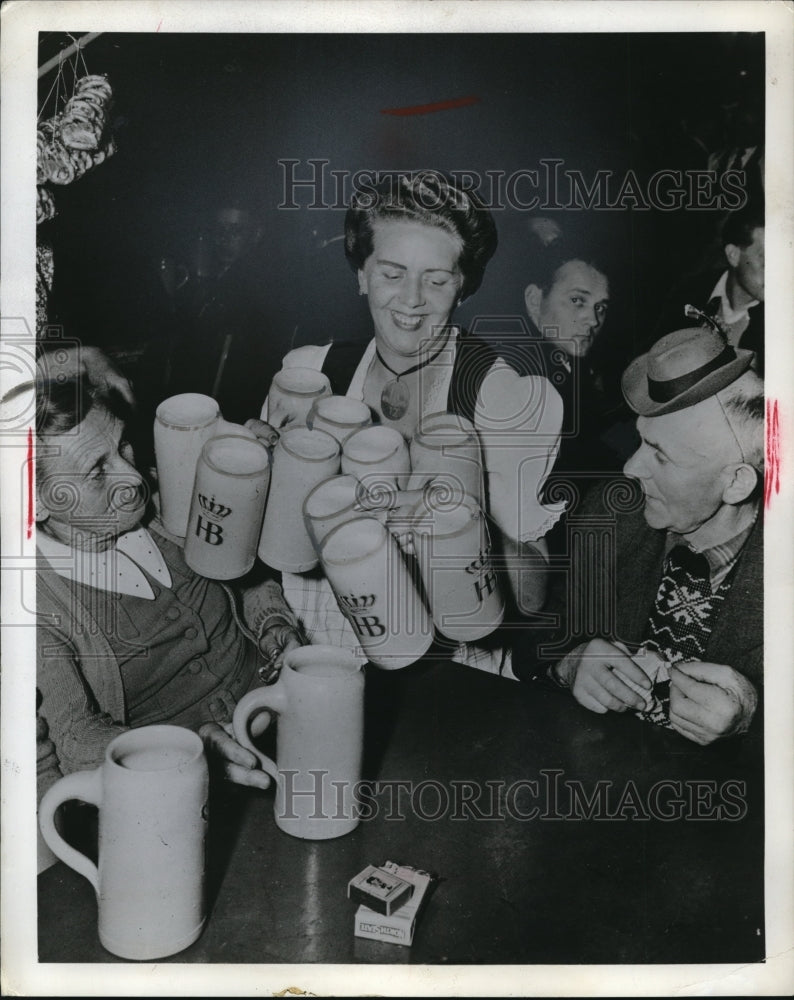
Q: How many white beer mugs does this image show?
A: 12